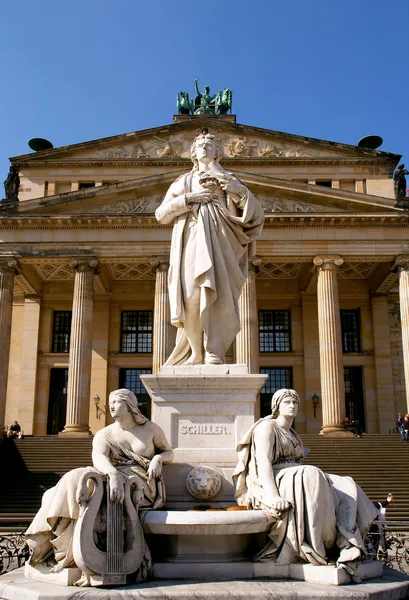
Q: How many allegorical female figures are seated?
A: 2